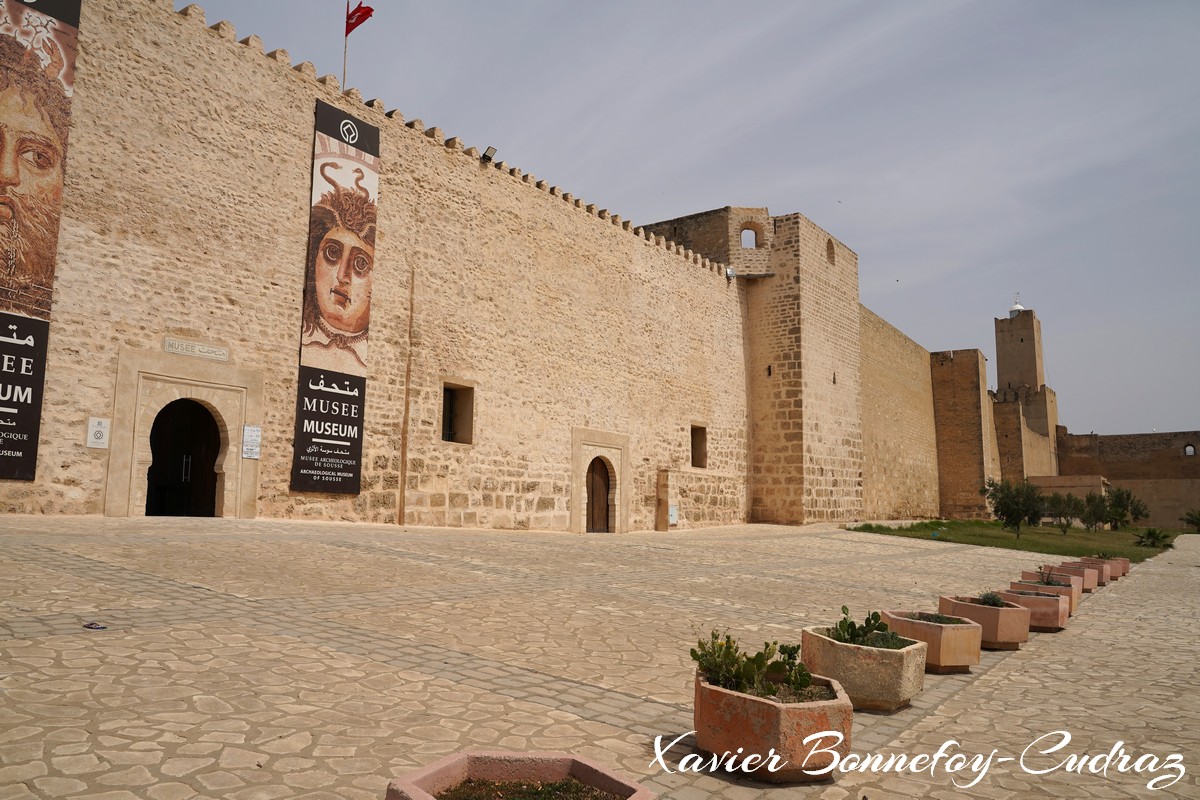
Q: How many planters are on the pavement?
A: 12